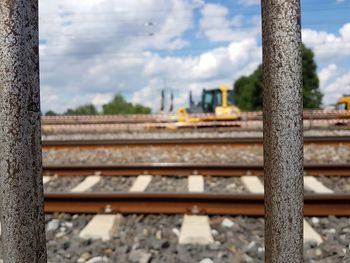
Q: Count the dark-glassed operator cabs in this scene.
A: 1